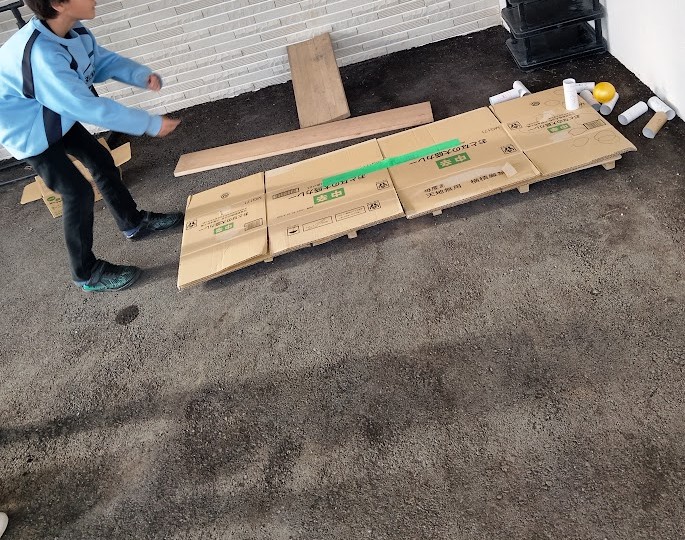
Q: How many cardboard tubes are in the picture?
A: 9